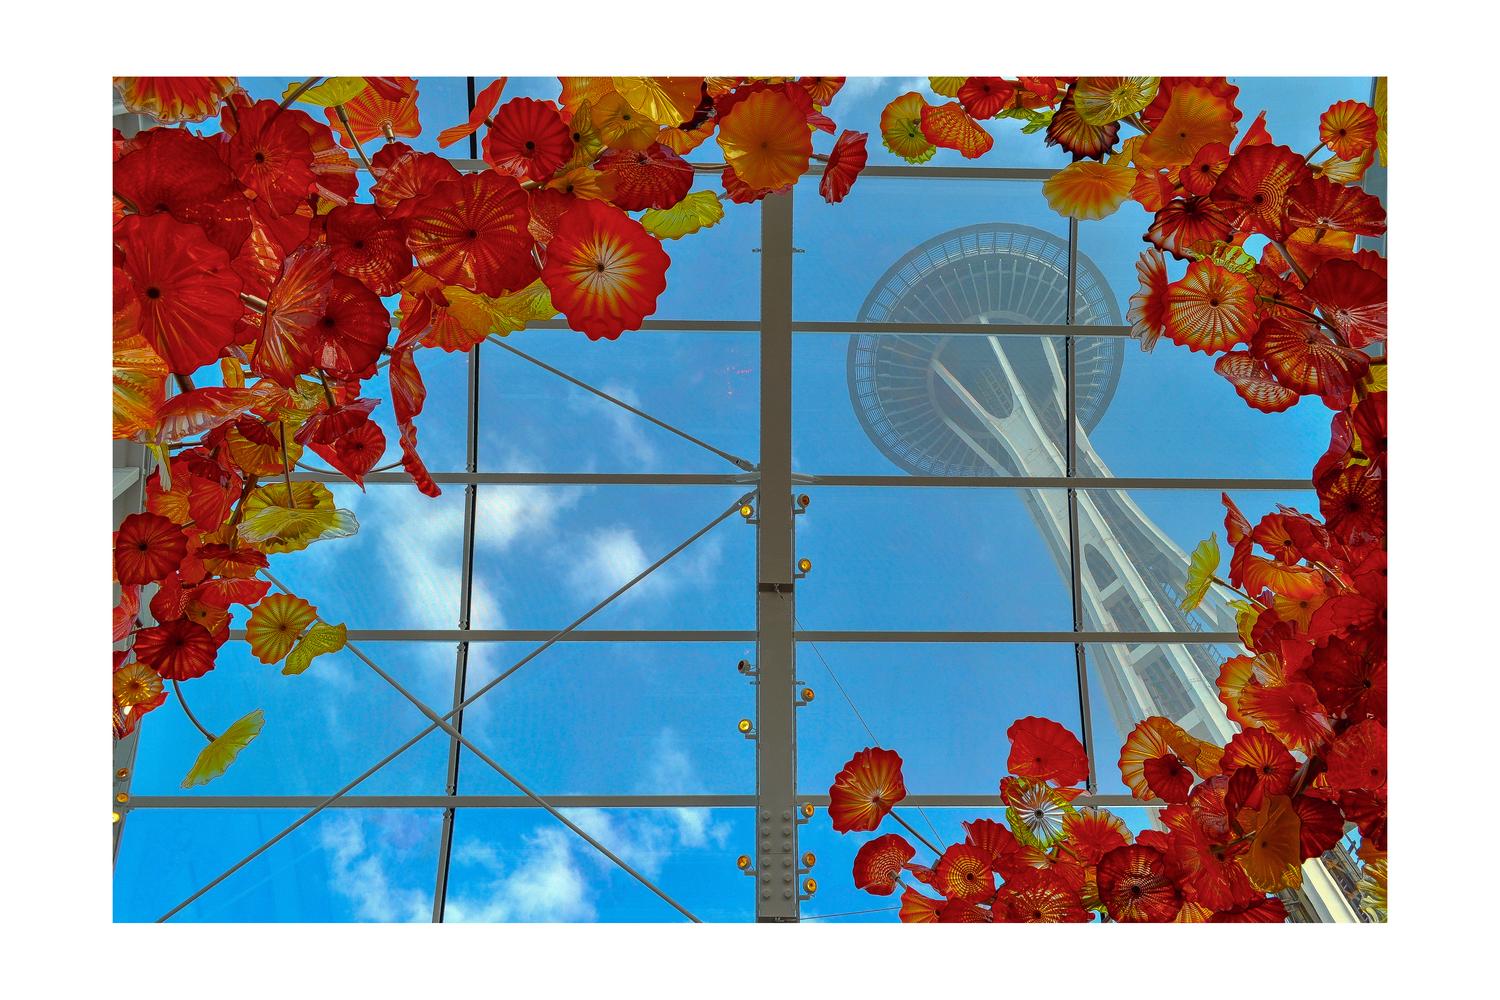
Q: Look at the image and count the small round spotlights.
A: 13